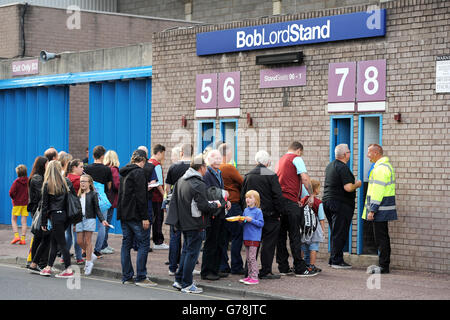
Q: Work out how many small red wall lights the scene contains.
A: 3